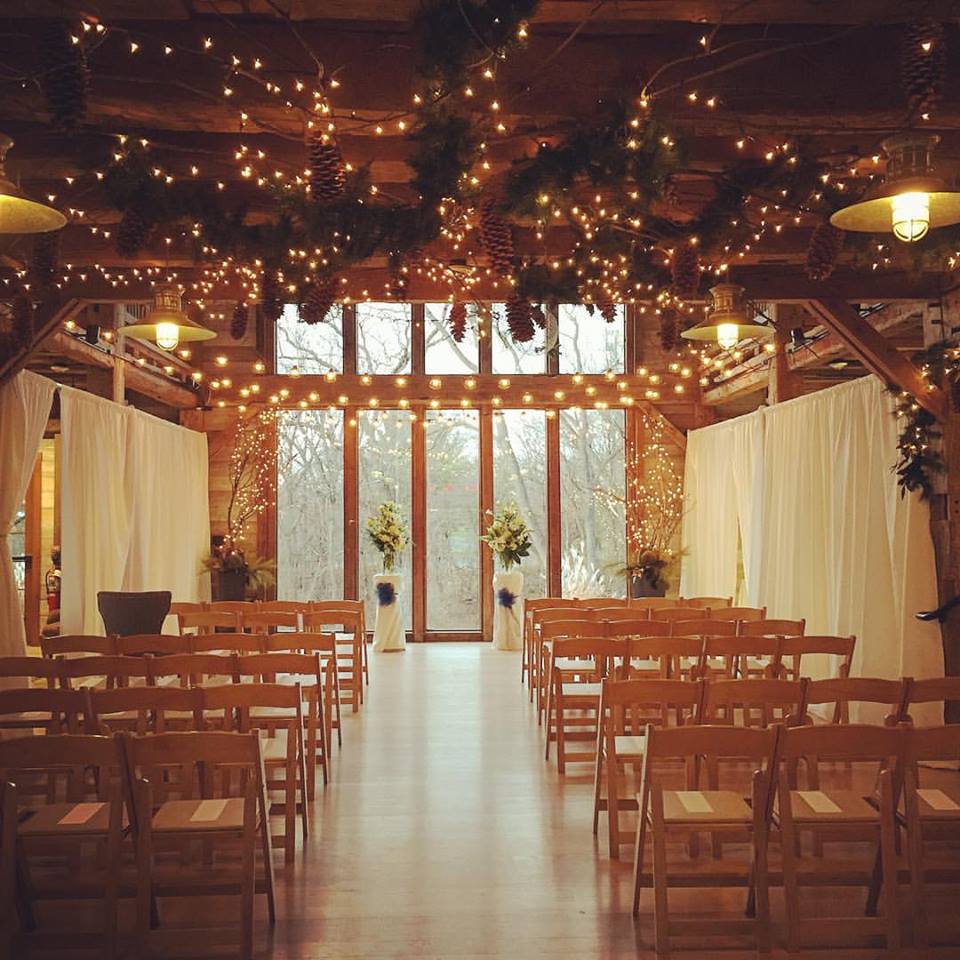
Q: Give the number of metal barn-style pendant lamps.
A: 4